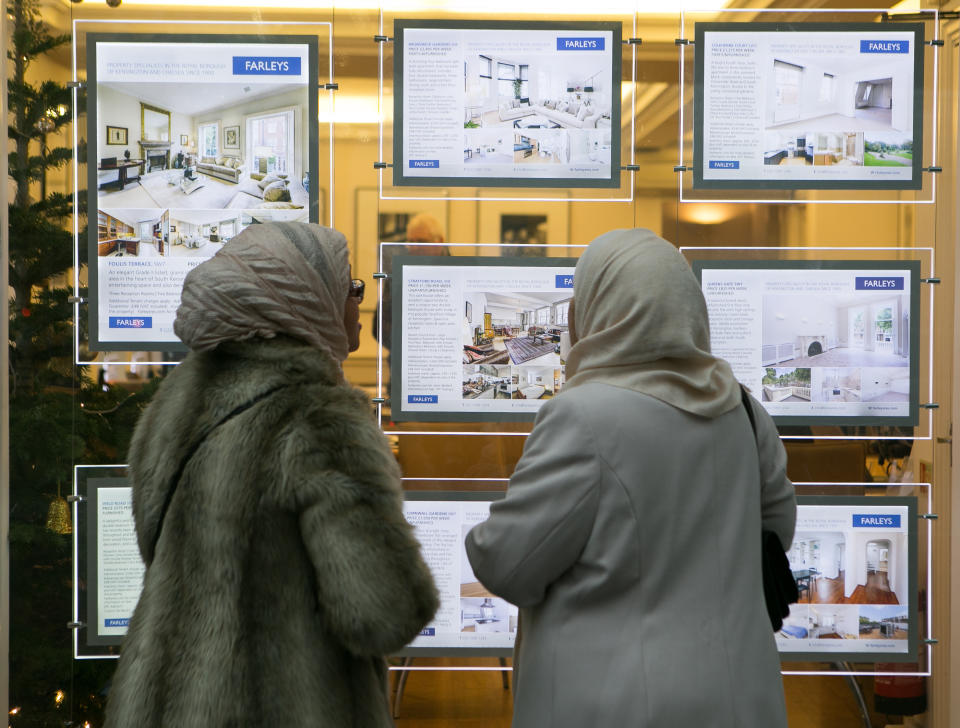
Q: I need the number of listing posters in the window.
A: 8